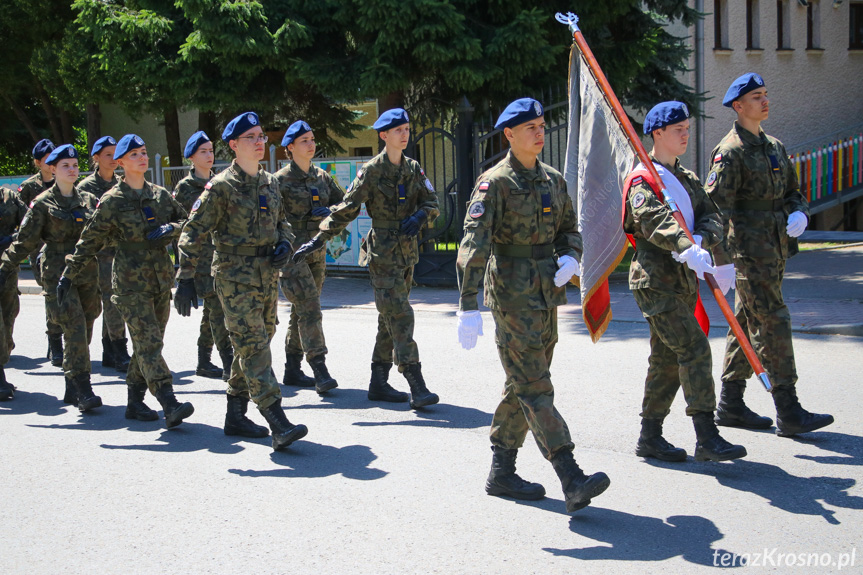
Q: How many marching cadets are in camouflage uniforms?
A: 12